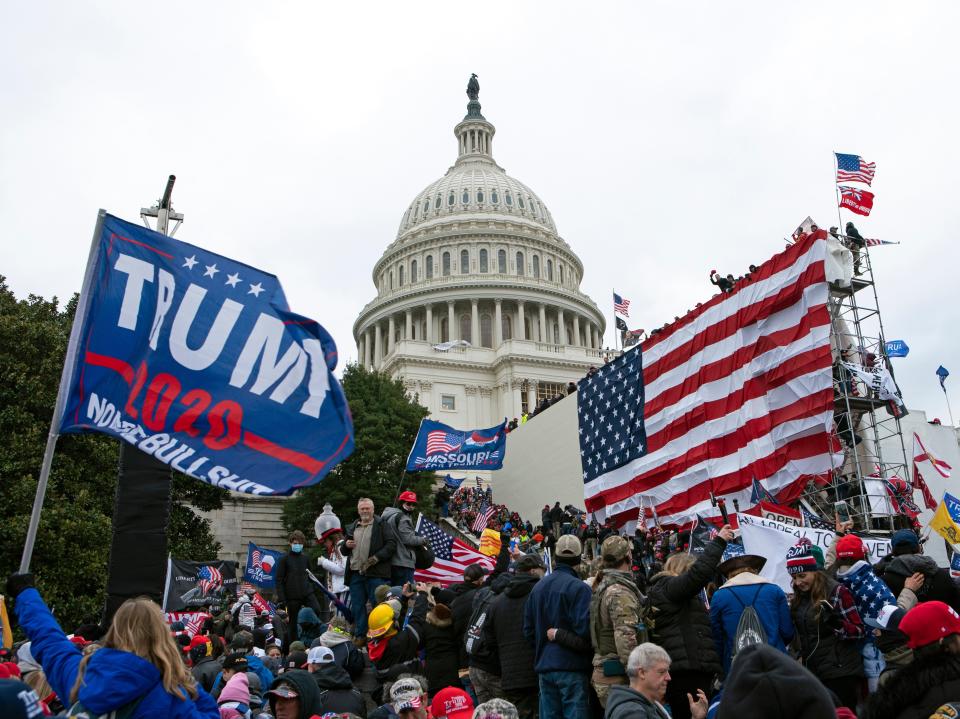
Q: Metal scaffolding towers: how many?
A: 1